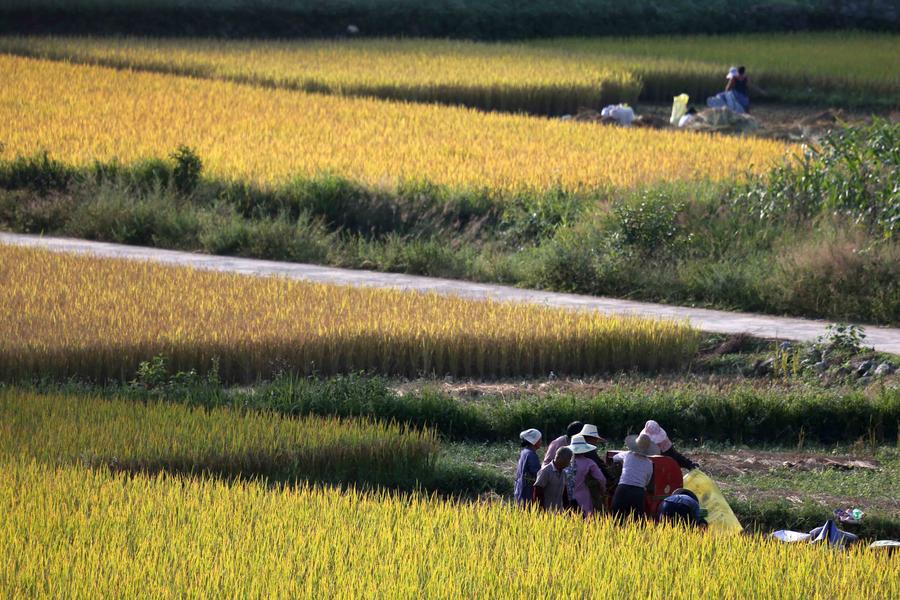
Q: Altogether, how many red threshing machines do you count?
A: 1